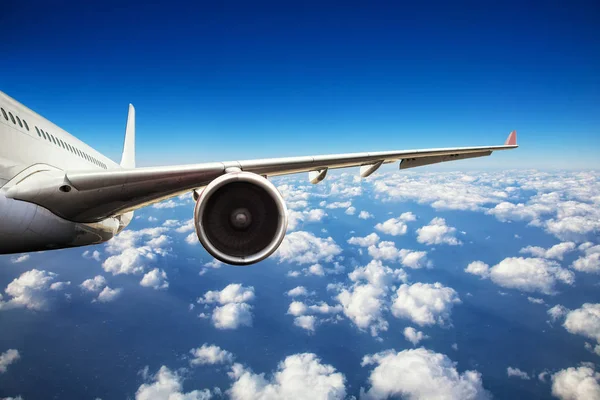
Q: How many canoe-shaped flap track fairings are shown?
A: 2